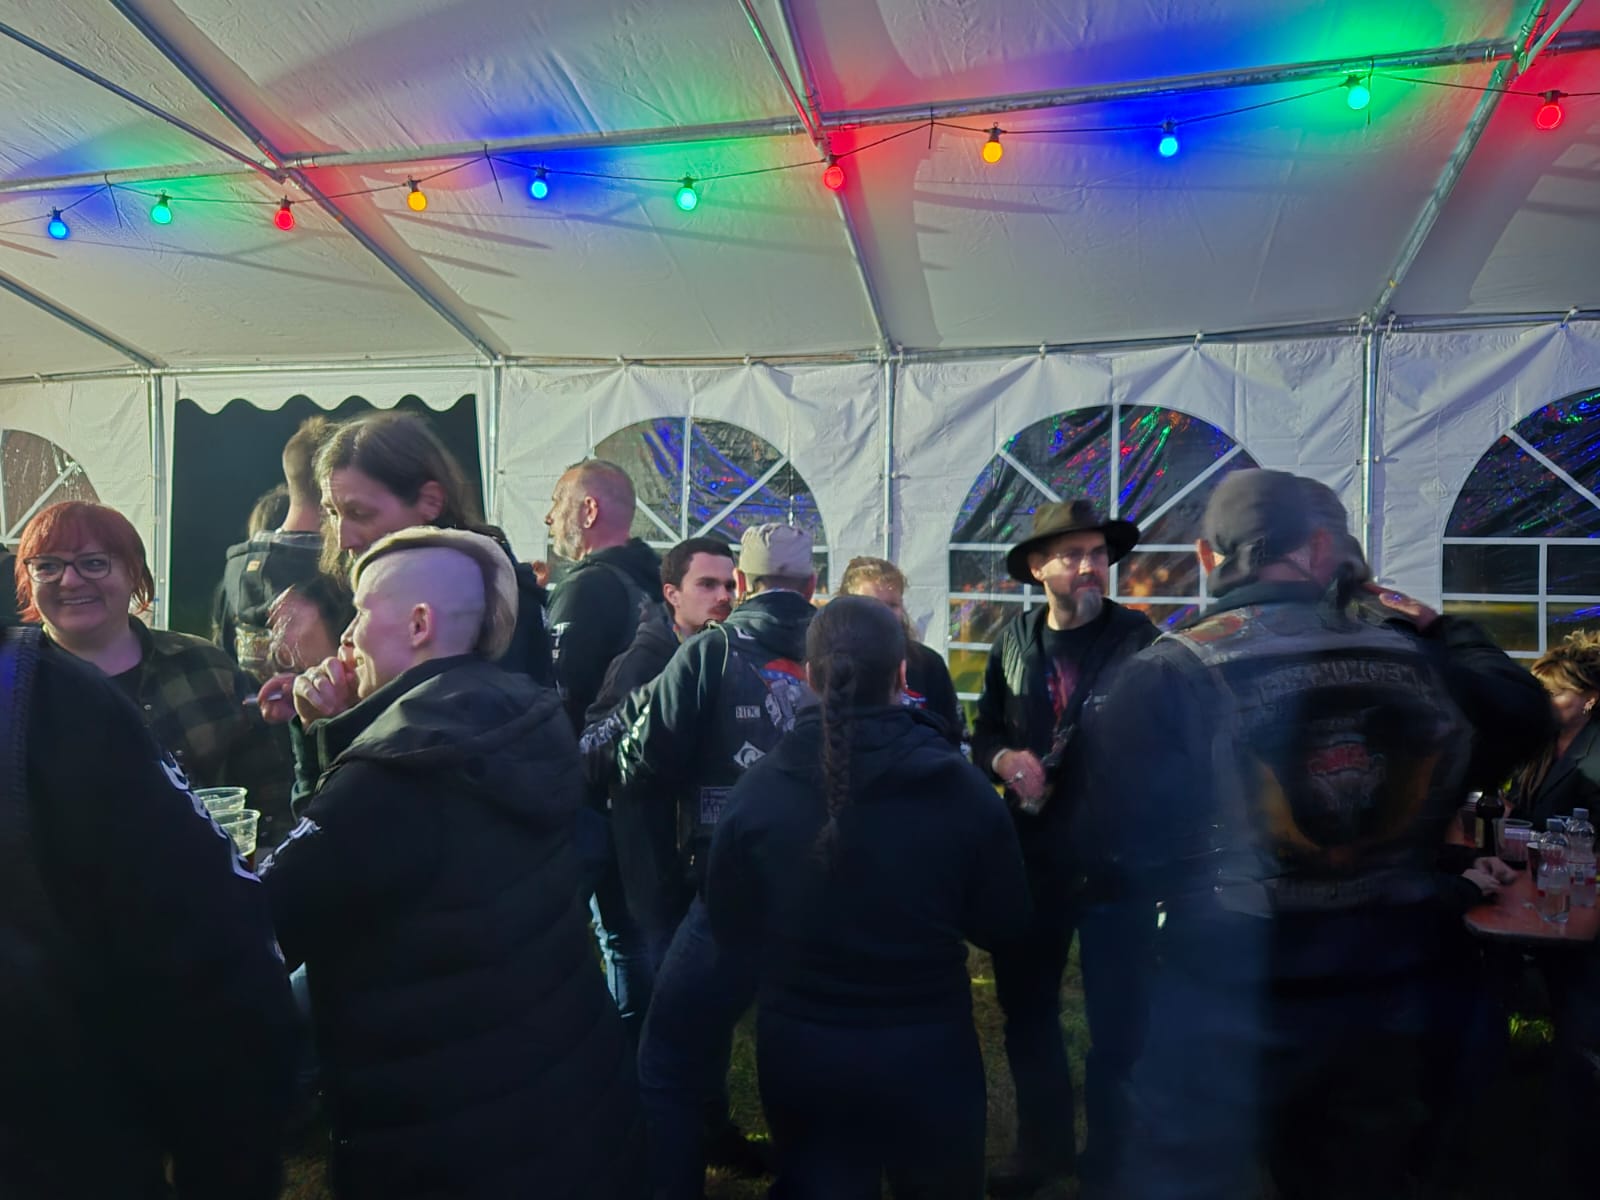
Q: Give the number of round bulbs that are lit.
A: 11